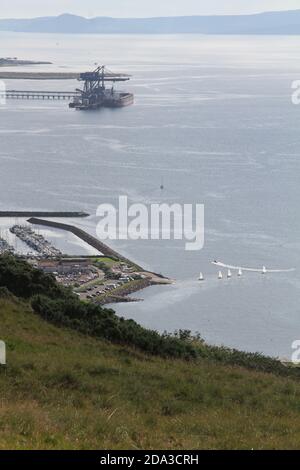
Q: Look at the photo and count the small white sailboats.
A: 5